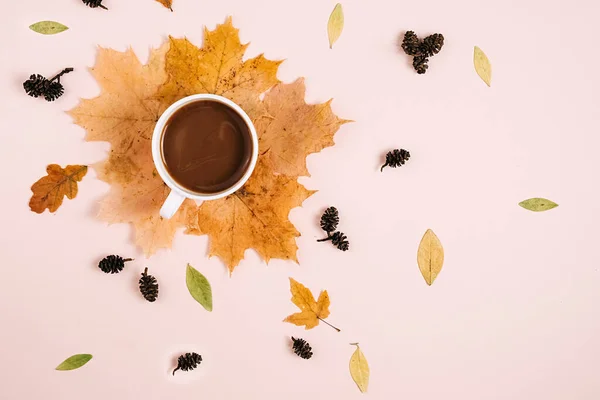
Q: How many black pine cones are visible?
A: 13